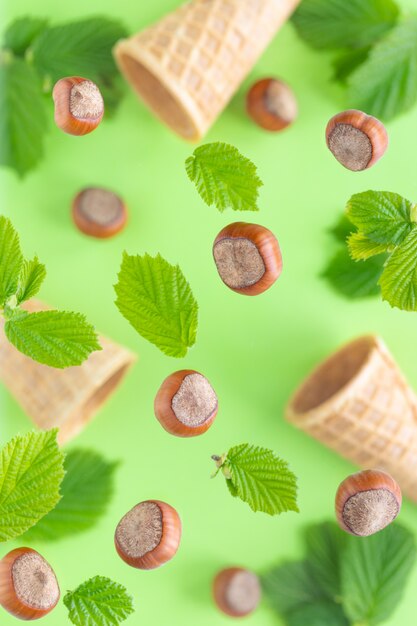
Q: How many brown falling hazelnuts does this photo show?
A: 10